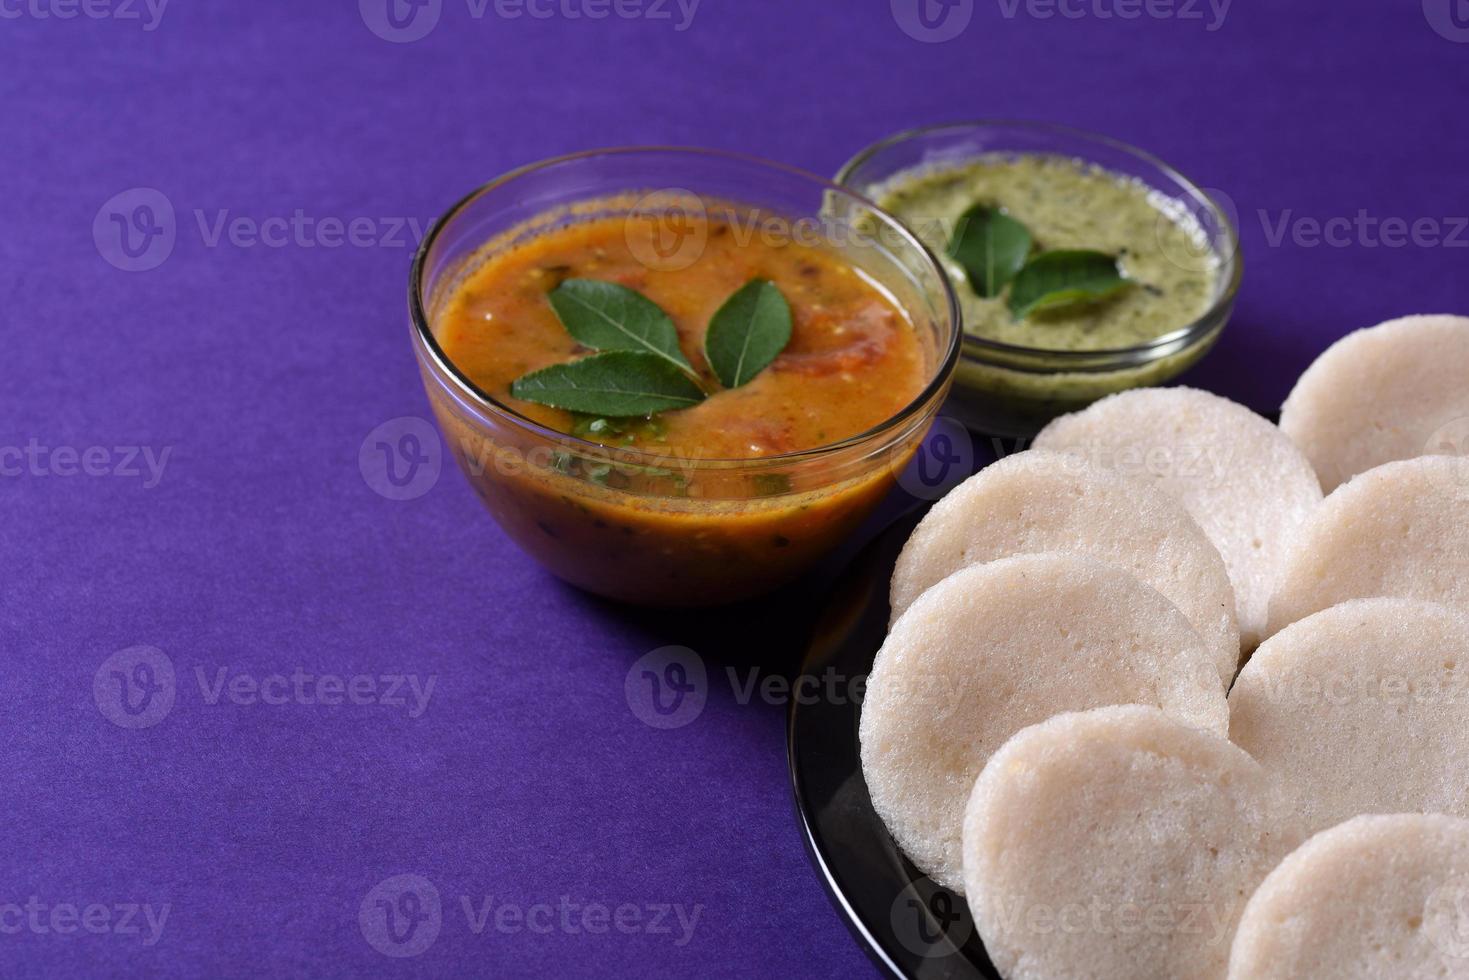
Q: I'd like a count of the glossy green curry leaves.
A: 5